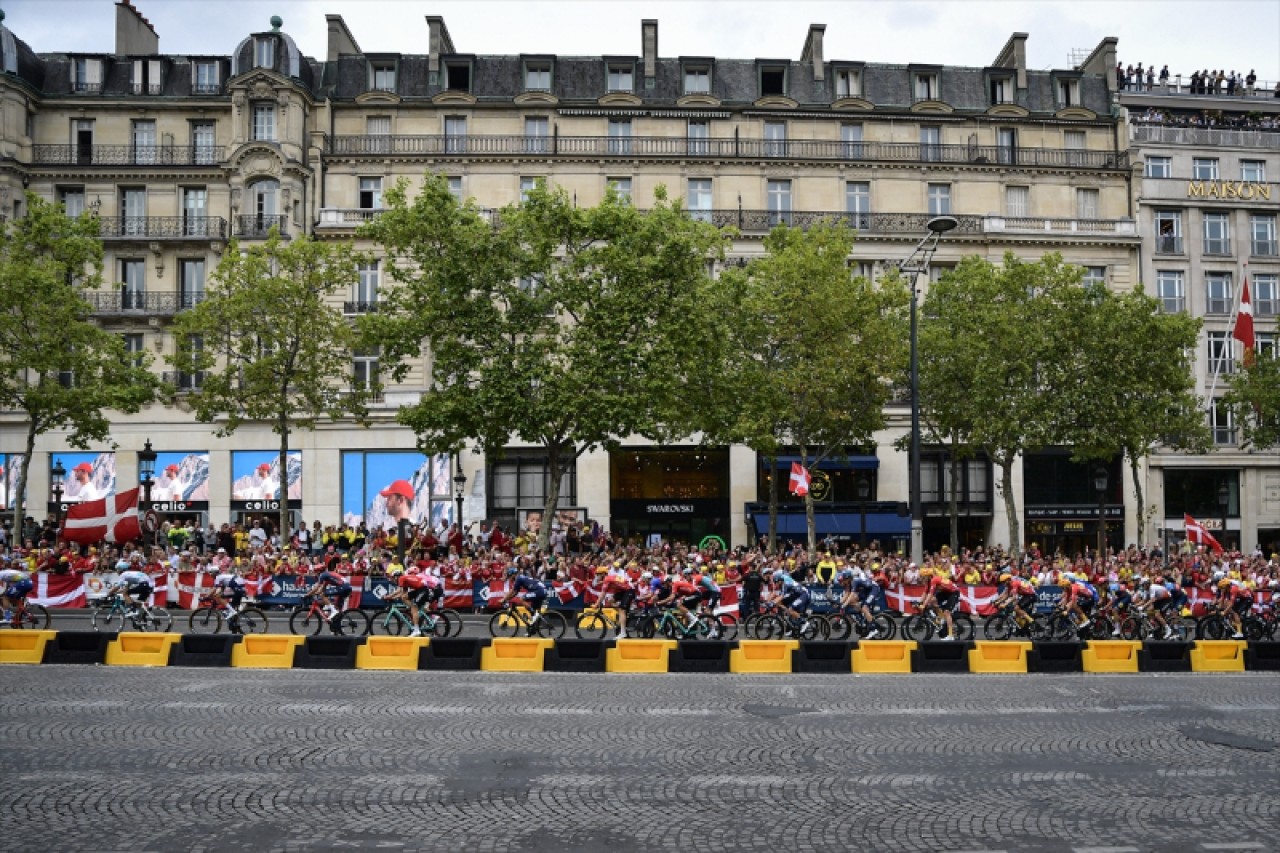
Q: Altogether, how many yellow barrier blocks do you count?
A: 11